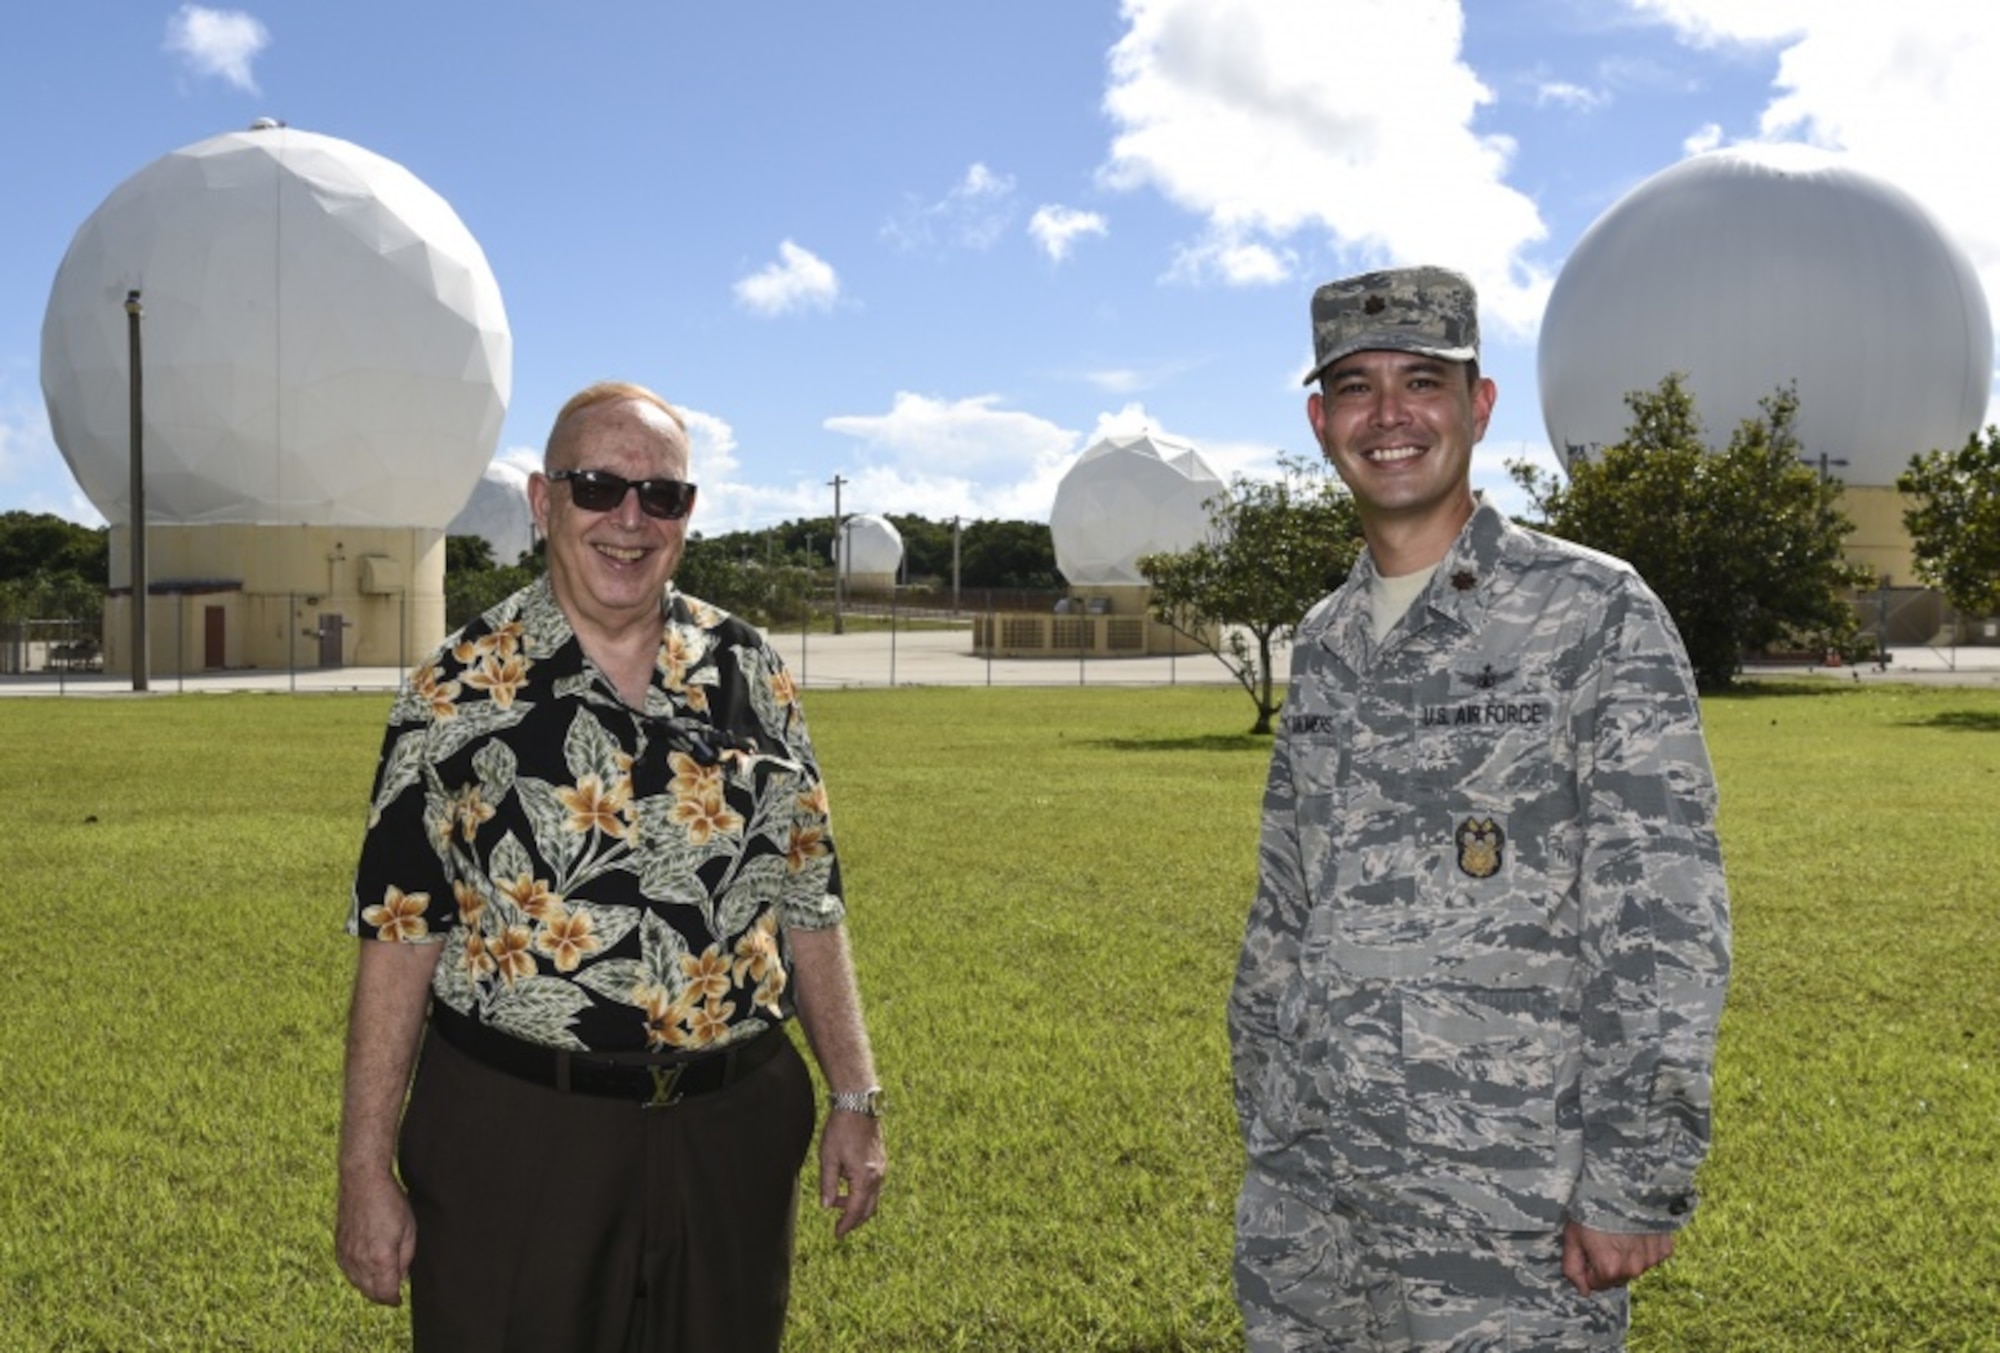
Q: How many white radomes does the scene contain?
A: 5